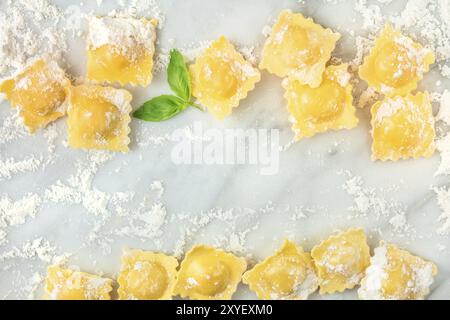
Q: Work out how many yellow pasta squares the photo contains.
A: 14